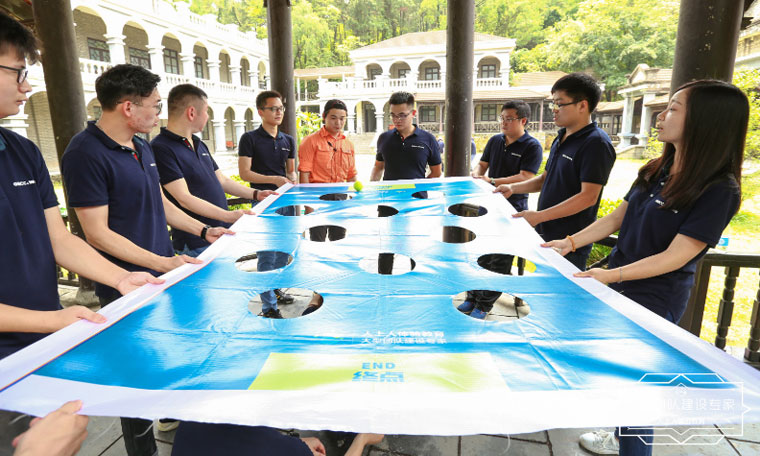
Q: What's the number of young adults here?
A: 9